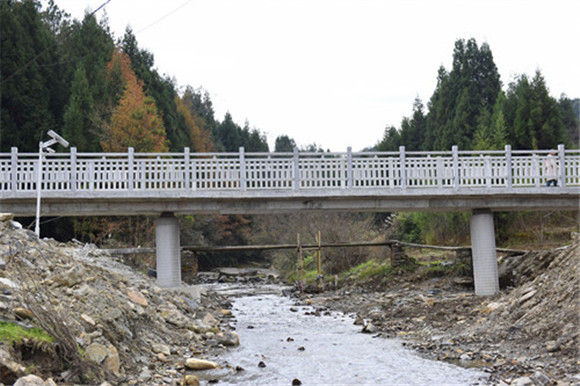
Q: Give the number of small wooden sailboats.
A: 0